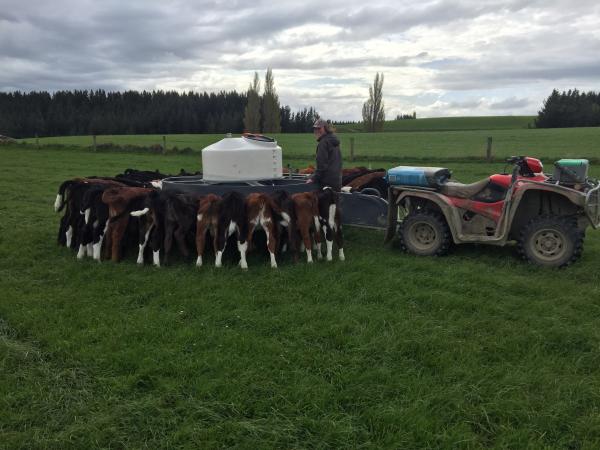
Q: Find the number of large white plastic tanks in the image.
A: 1